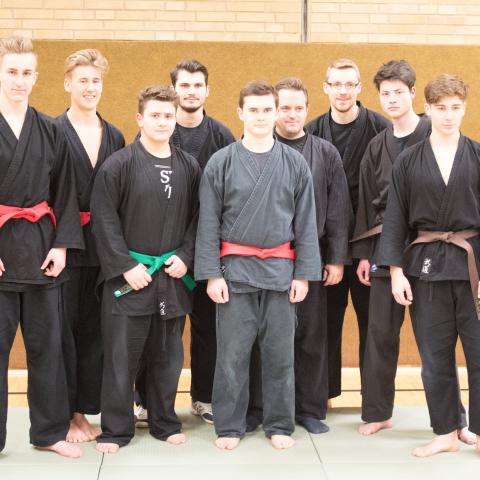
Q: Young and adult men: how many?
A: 9